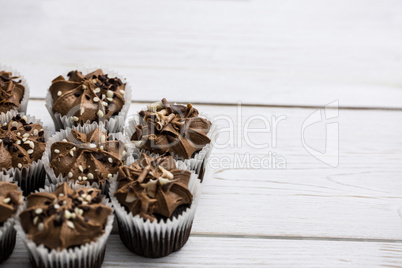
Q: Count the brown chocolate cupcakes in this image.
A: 8